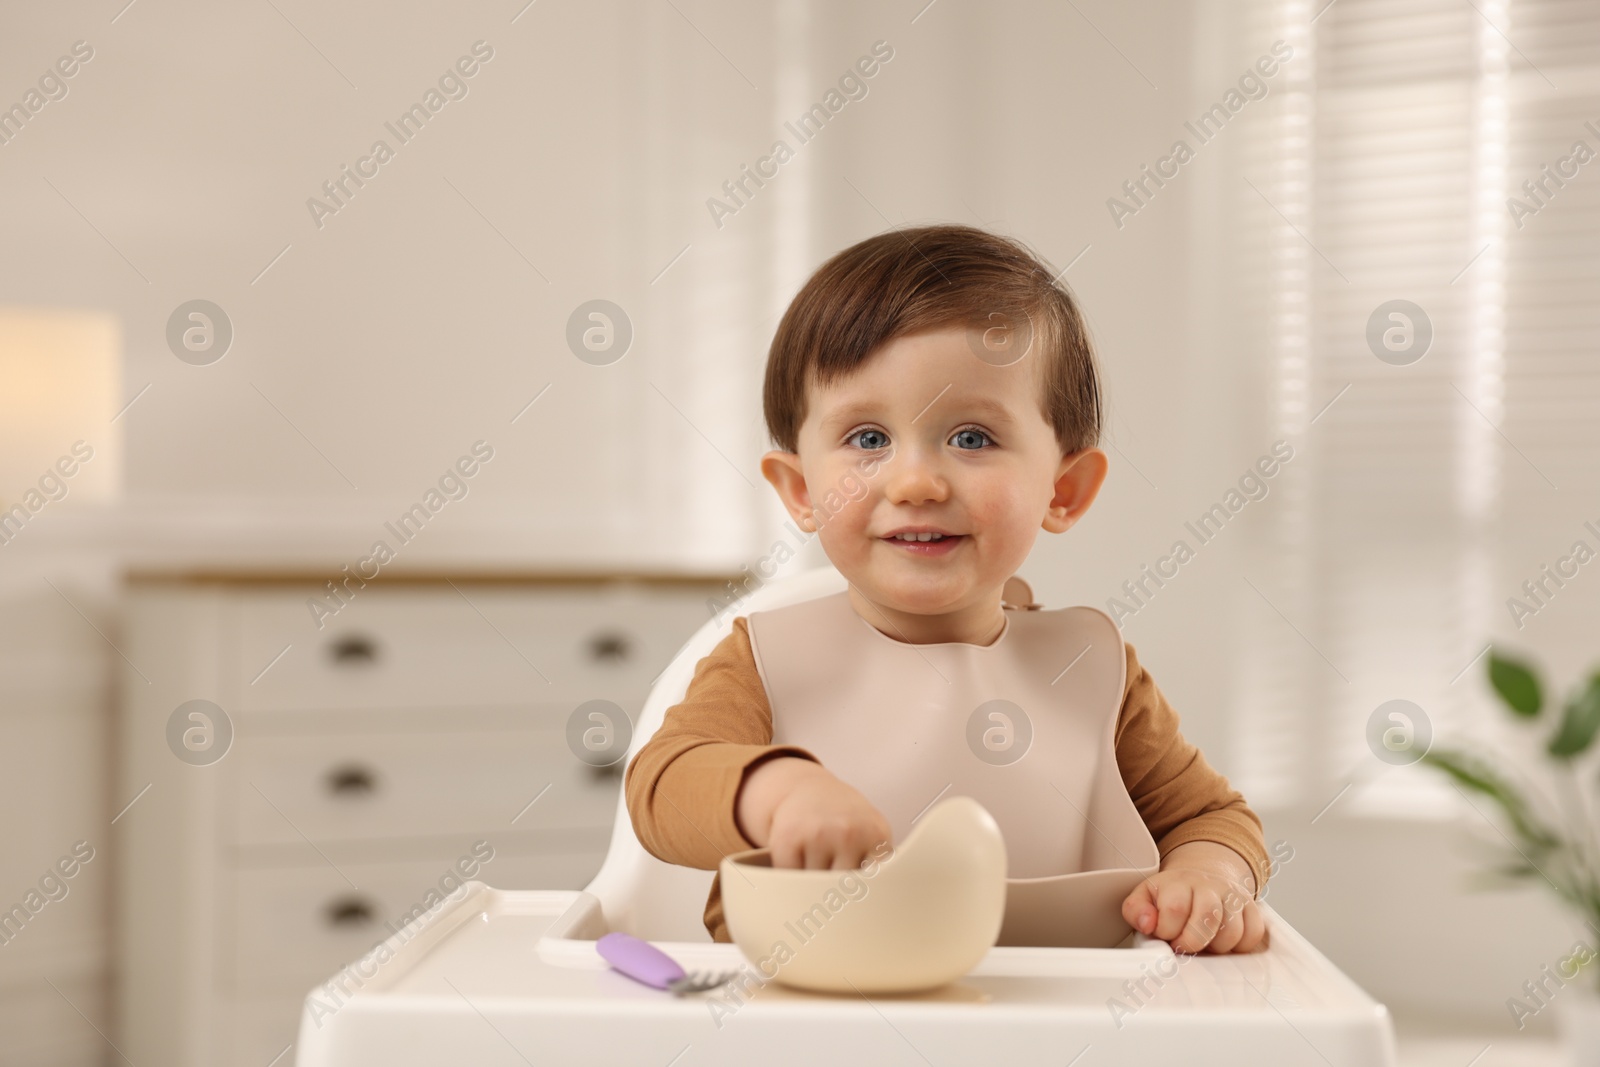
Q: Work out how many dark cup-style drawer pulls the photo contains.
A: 5